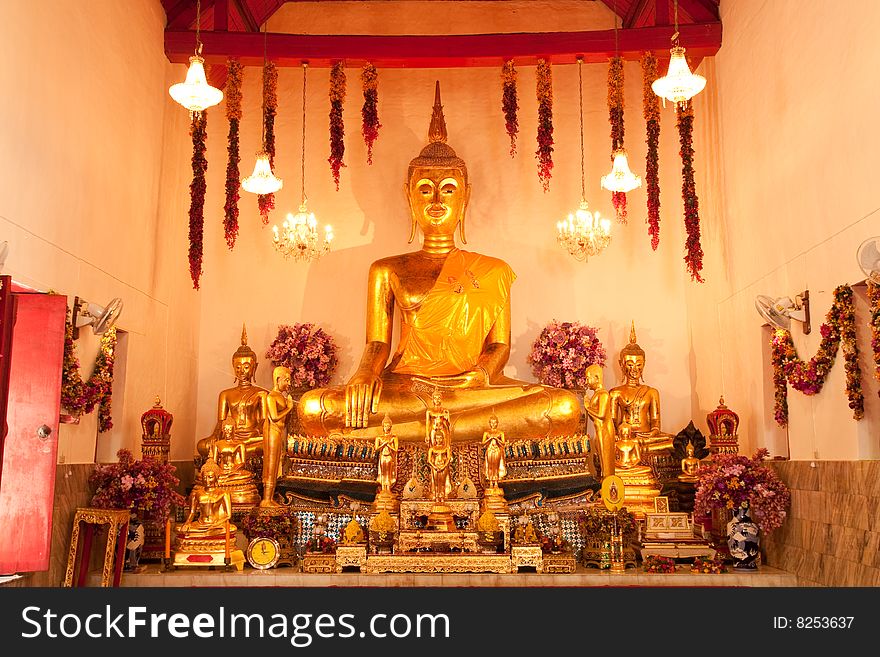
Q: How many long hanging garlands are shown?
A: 10